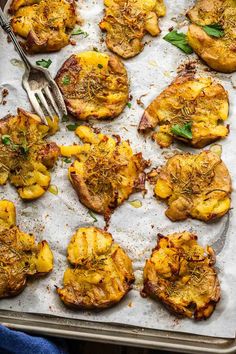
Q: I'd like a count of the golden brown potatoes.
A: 11